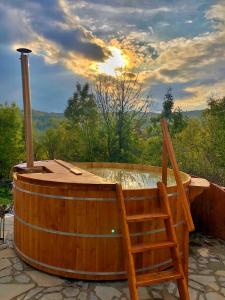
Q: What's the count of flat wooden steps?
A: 3